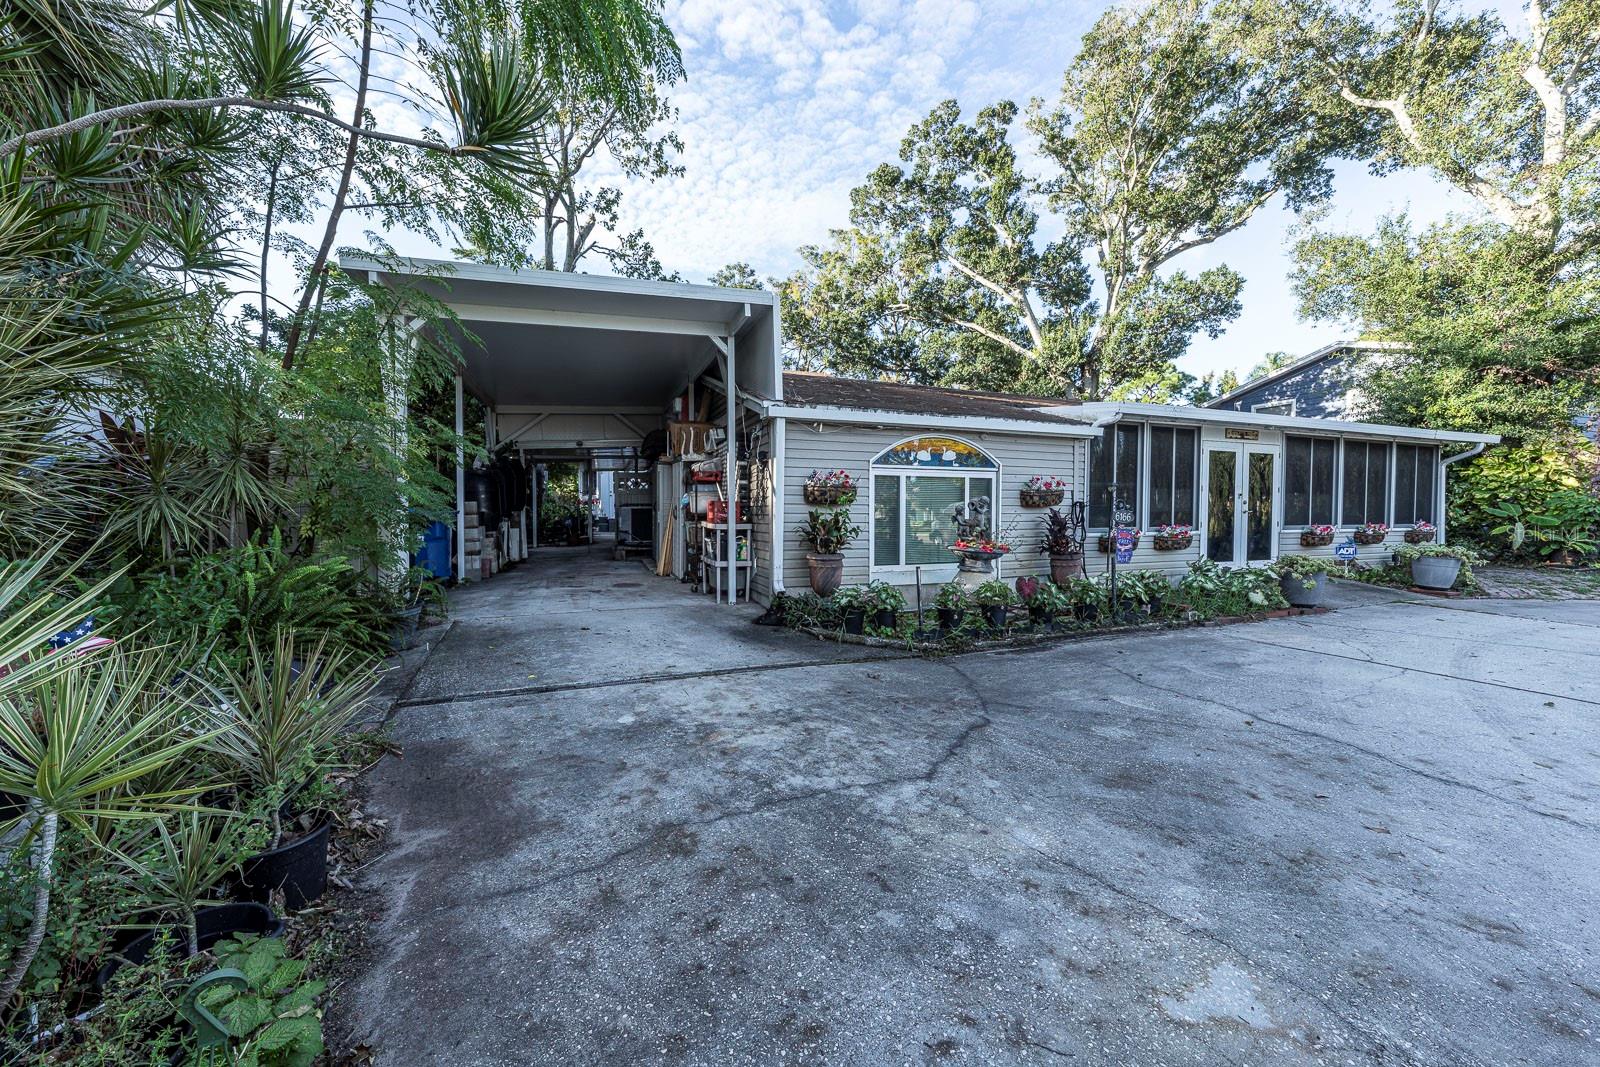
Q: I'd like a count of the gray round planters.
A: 2